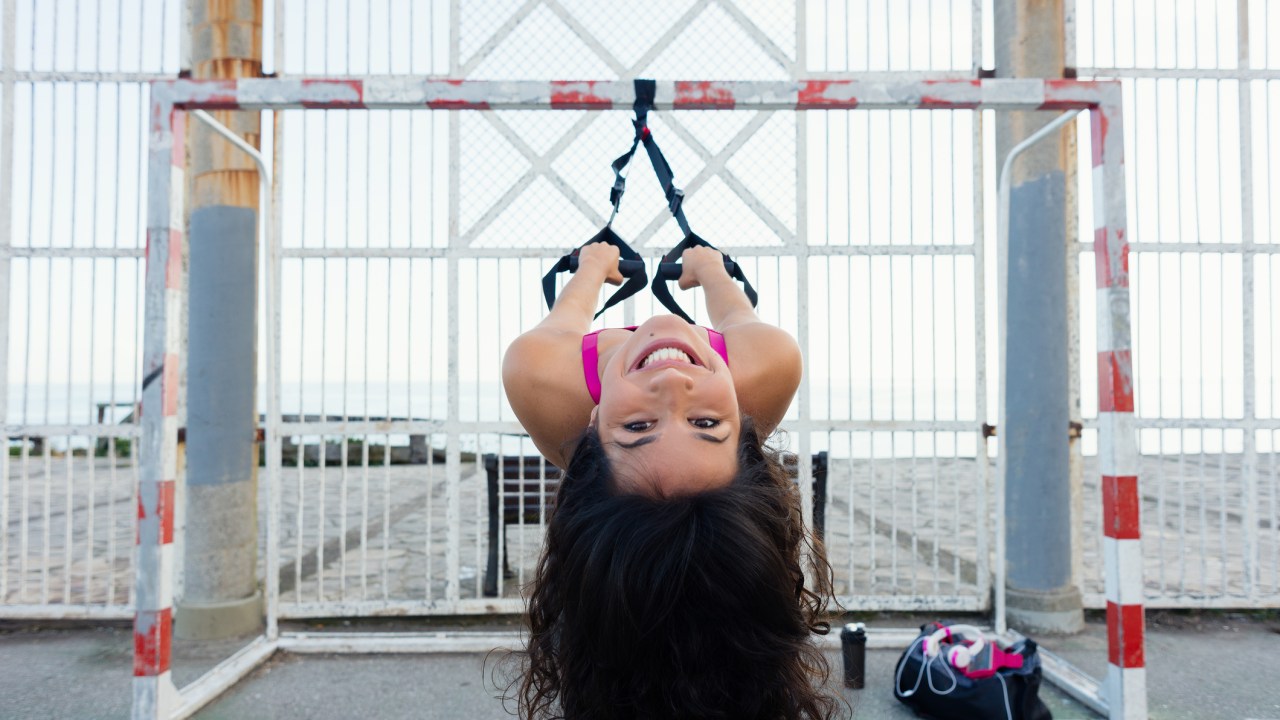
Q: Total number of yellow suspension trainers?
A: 0